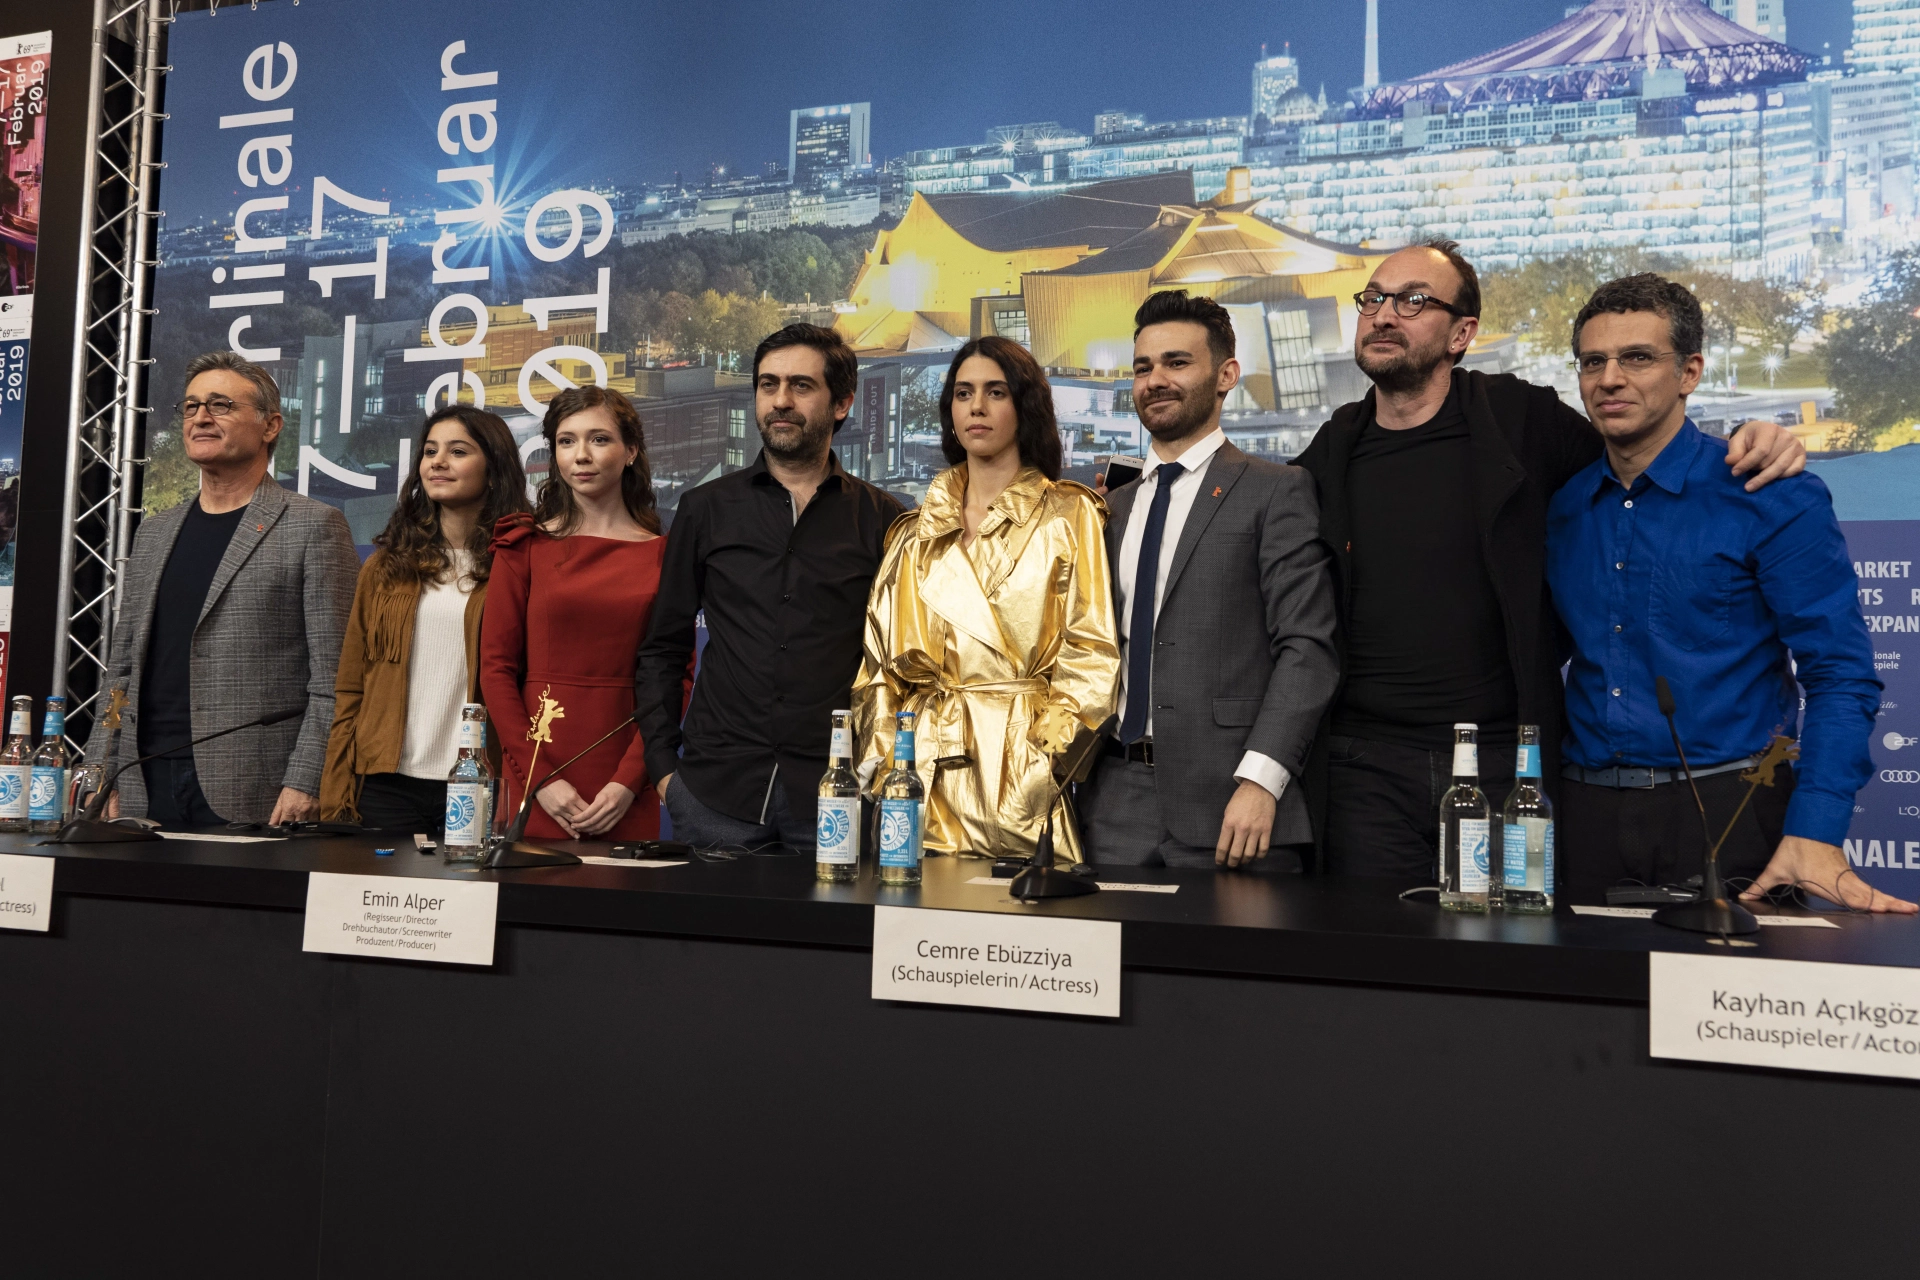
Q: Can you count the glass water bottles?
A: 8